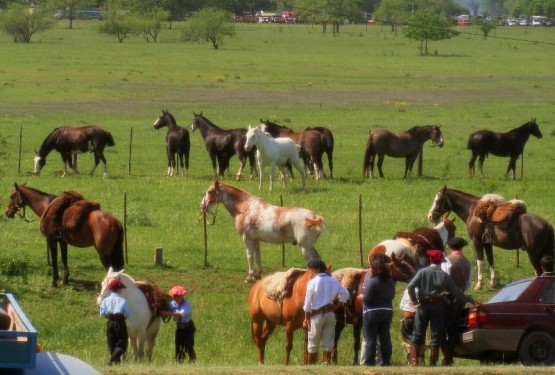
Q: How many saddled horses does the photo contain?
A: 6